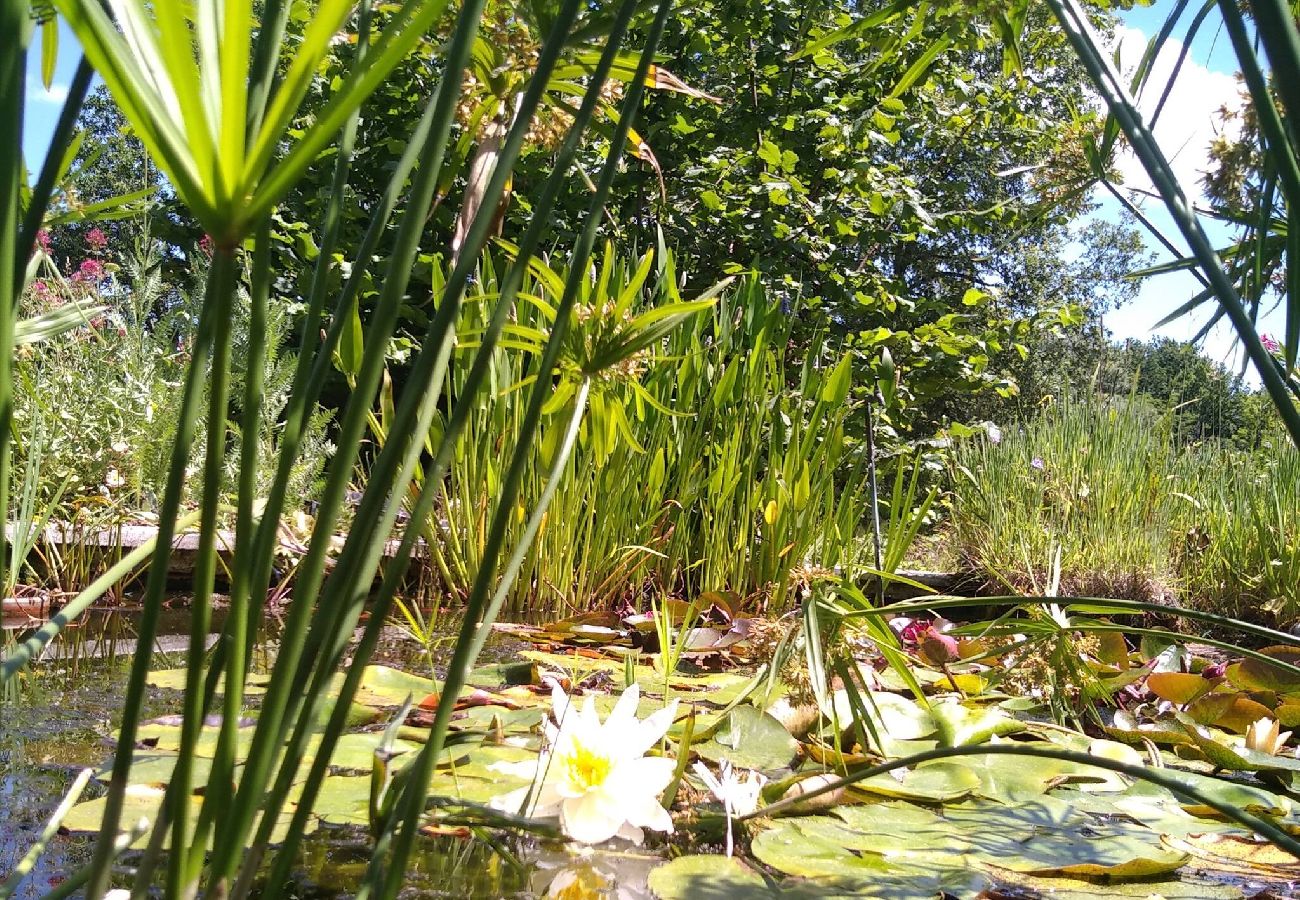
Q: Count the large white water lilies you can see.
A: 1